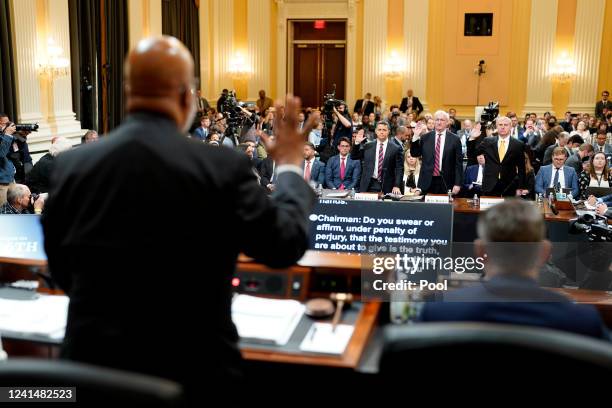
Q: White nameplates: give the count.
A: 3